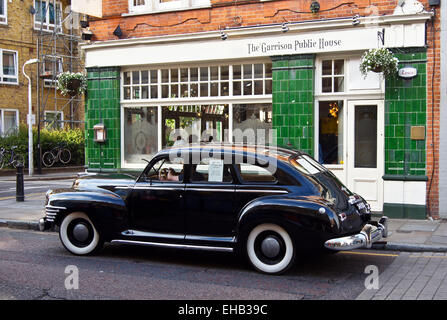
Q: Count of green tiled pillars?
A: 3